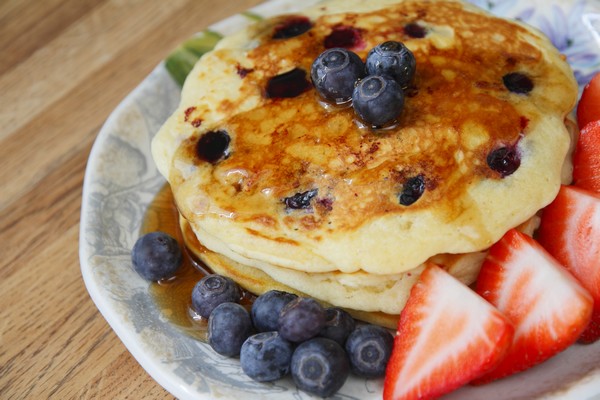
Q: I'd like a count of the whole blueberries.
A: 12